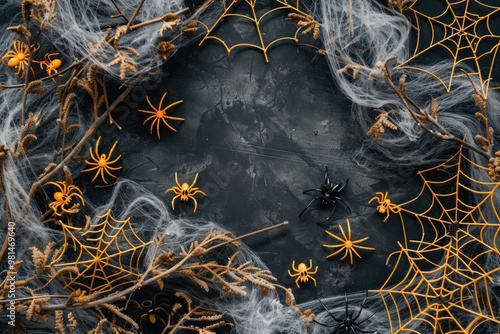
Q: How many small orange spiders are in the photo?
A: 9